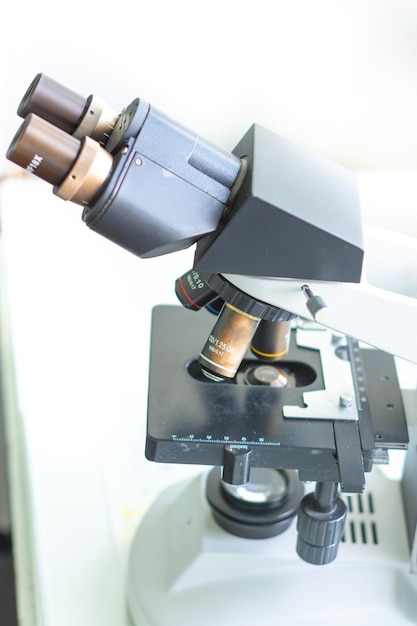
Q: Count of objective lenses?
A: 4